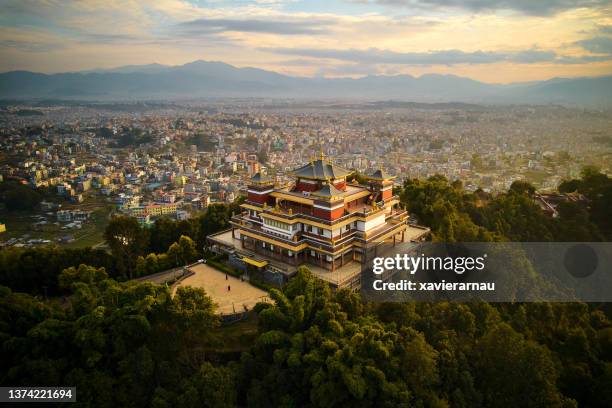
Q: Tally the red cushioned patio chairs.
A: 0